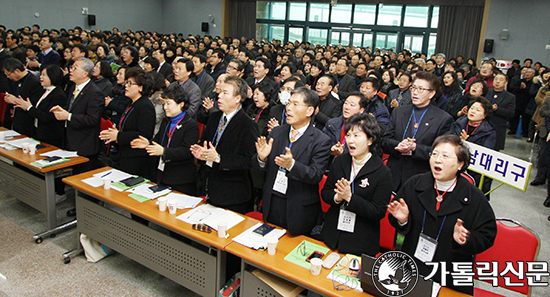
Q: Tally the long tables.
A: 3